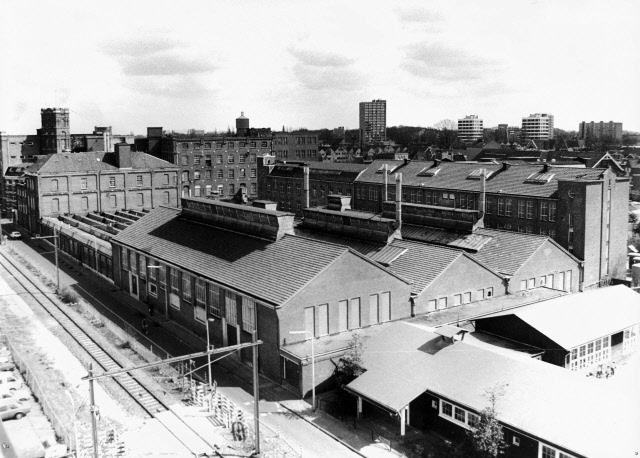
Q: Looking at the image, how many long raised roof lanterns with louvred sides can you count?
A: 3